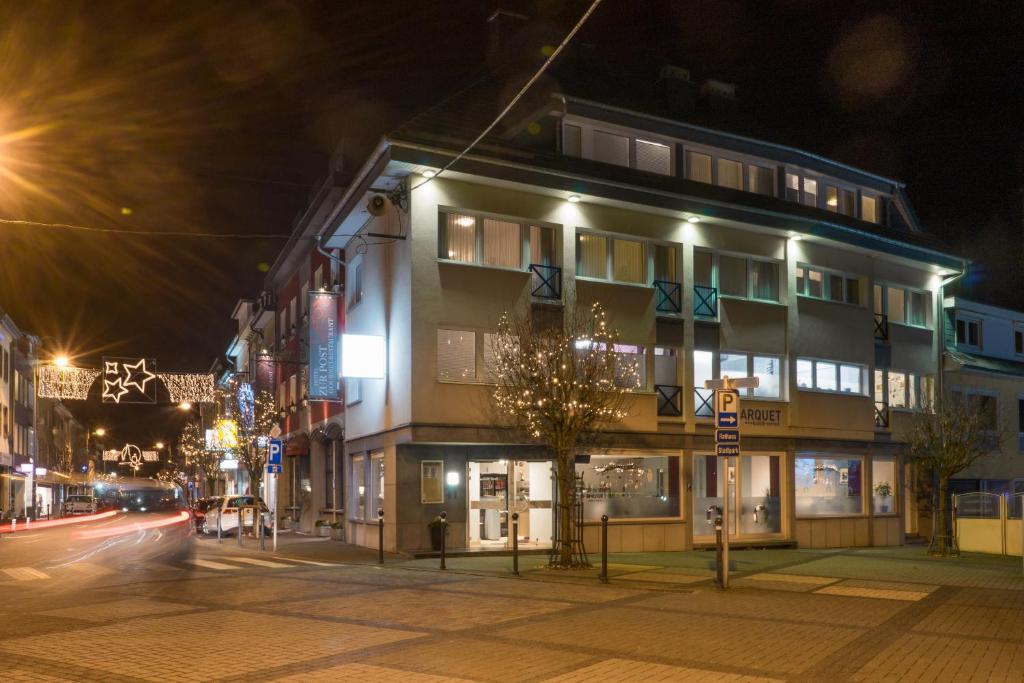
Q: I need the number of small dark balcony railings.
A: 7